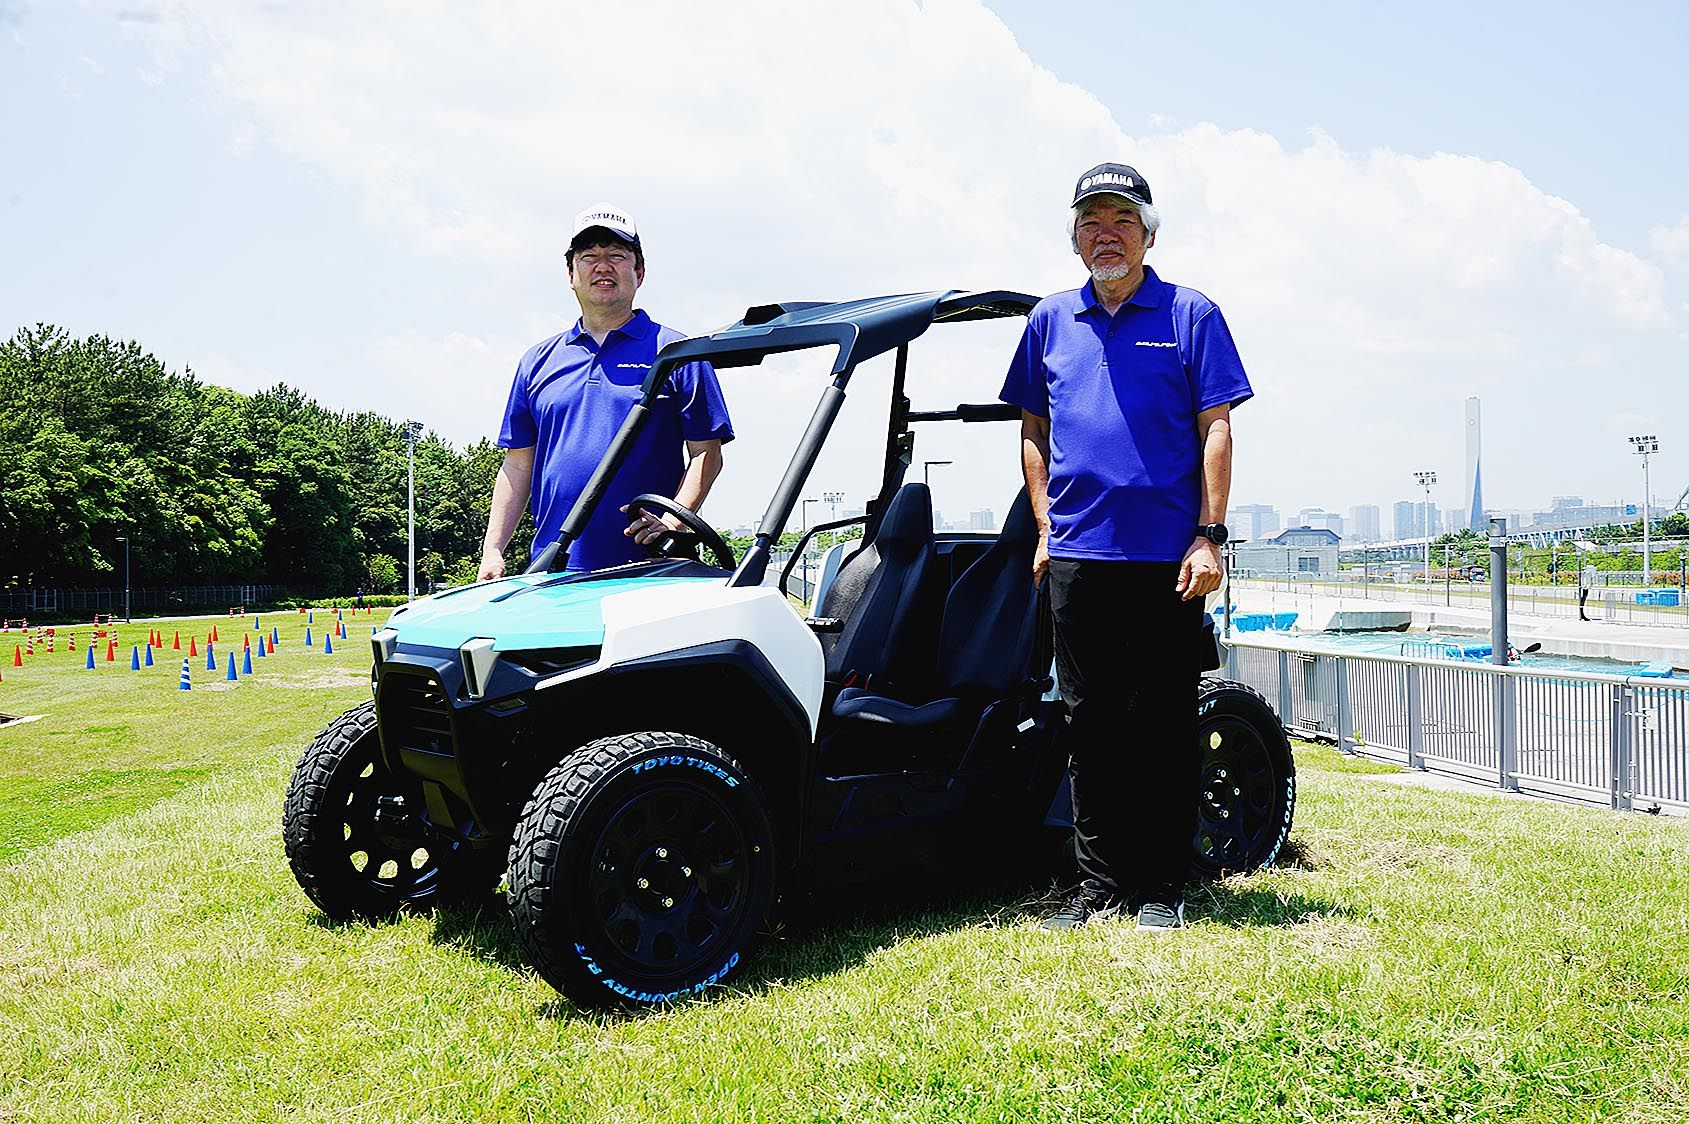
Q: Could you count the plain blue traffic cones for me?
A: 15